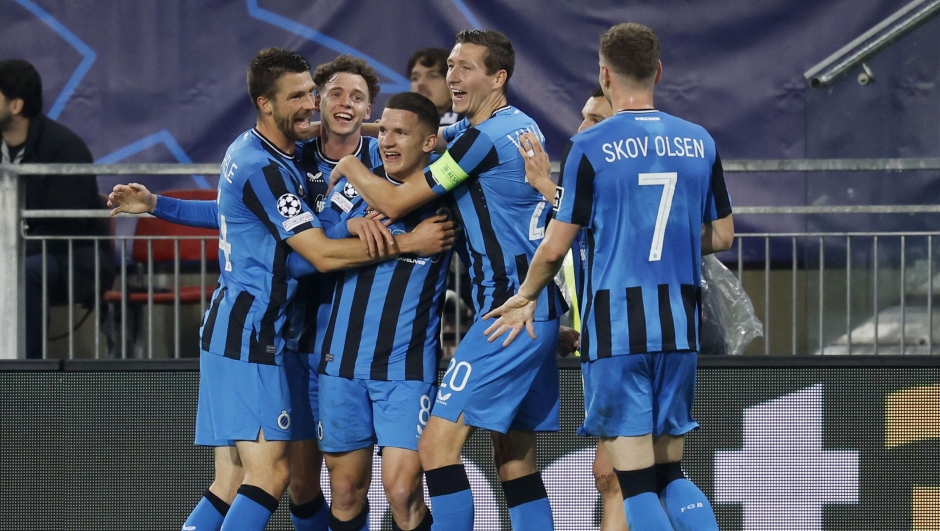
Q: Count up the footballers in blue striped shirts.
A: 6